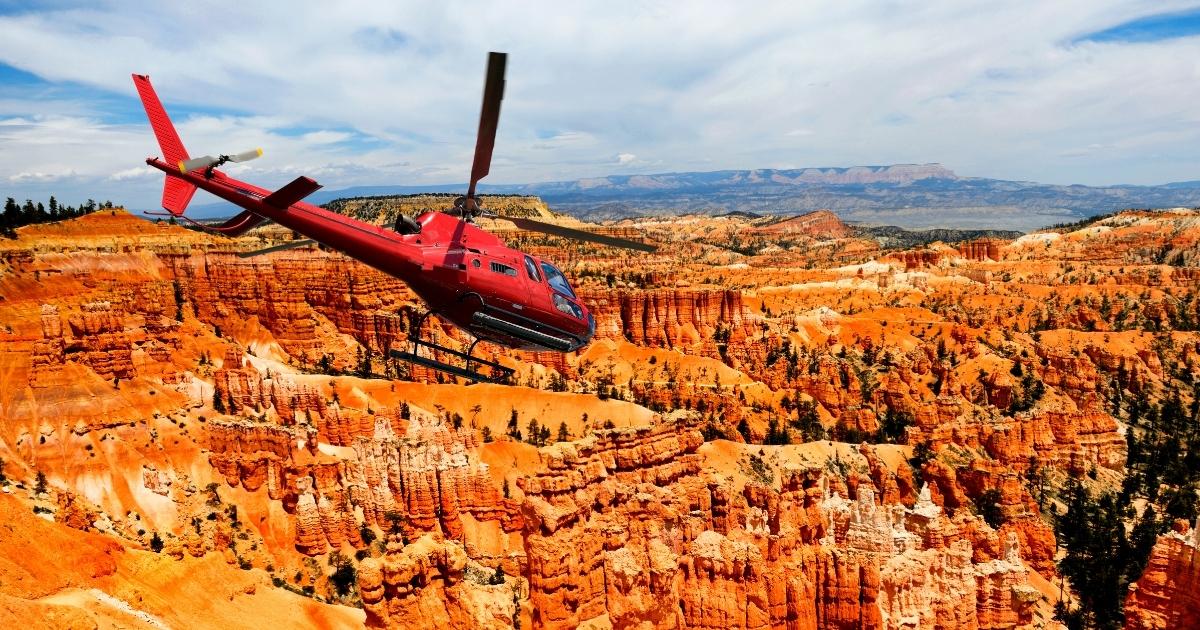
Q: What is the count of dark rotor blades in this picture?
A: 3